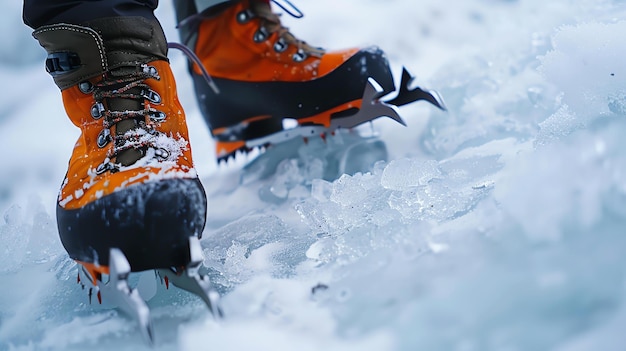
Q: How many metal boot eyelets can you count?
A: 12